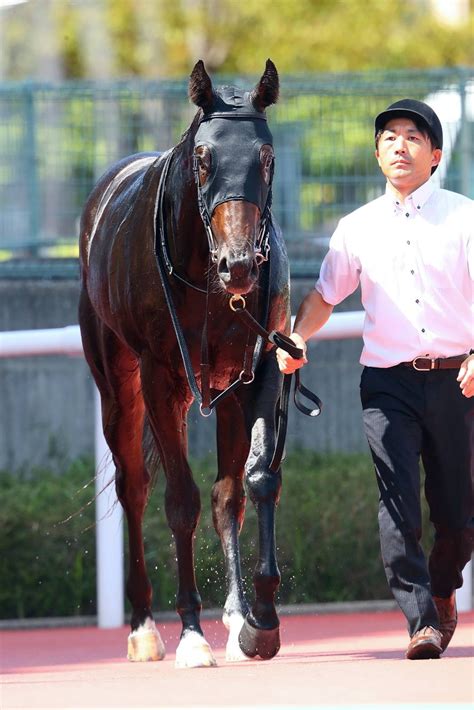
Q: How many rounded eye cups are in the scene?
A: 2